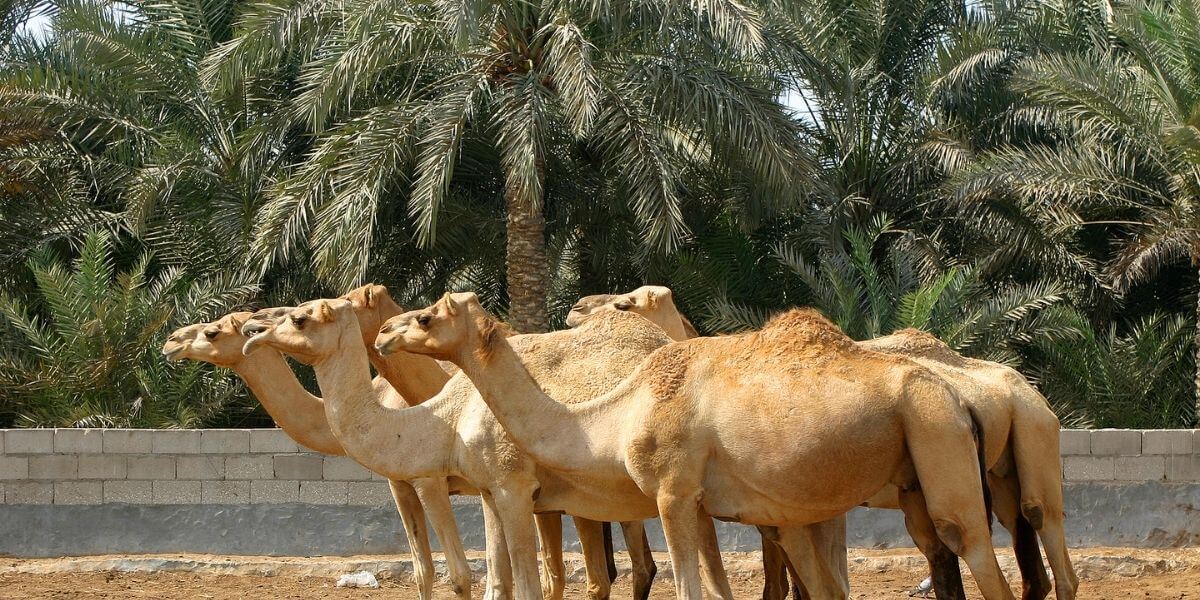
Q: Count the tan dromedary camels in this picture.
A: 5